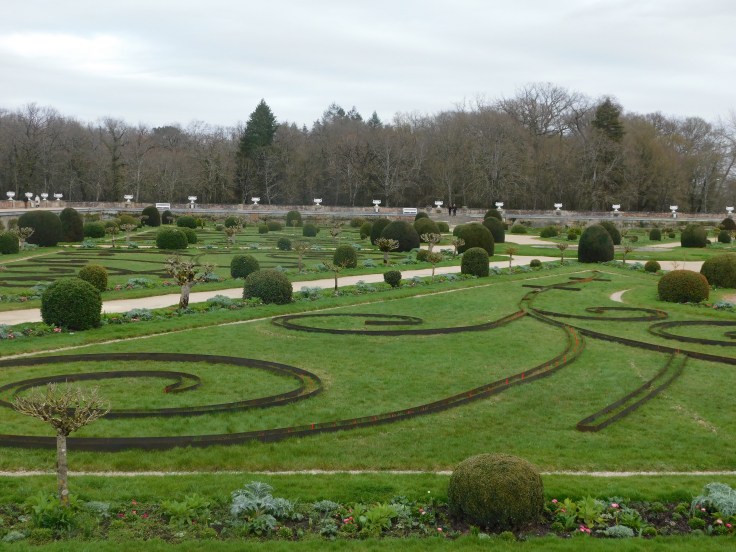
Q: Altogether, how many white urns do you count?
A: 15